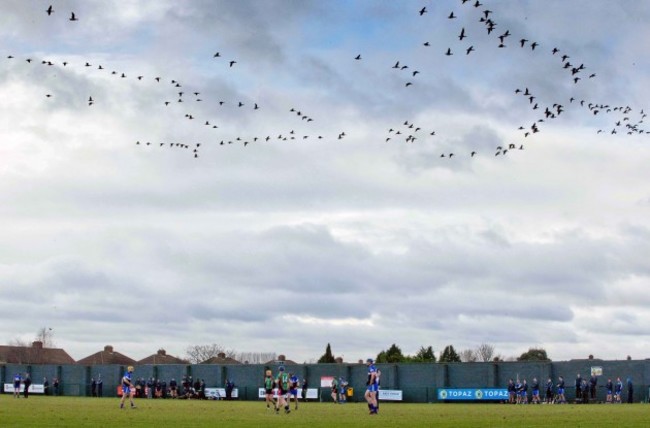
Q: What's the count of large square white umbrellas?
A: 0